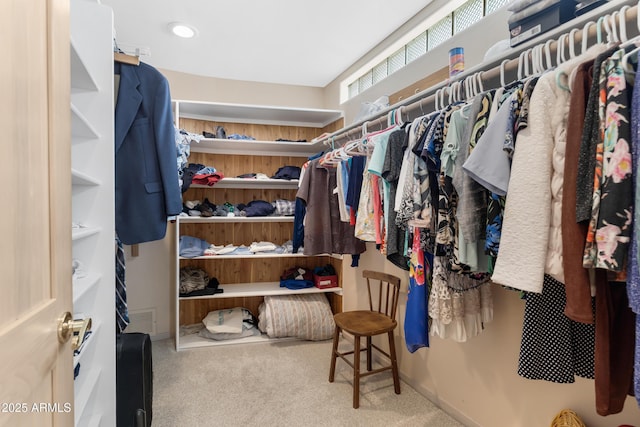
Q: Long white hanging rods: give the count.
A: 1